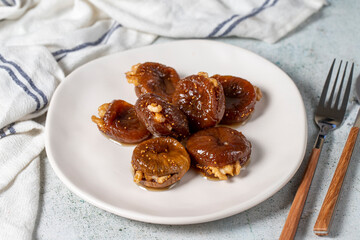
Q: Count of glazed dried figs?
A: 7